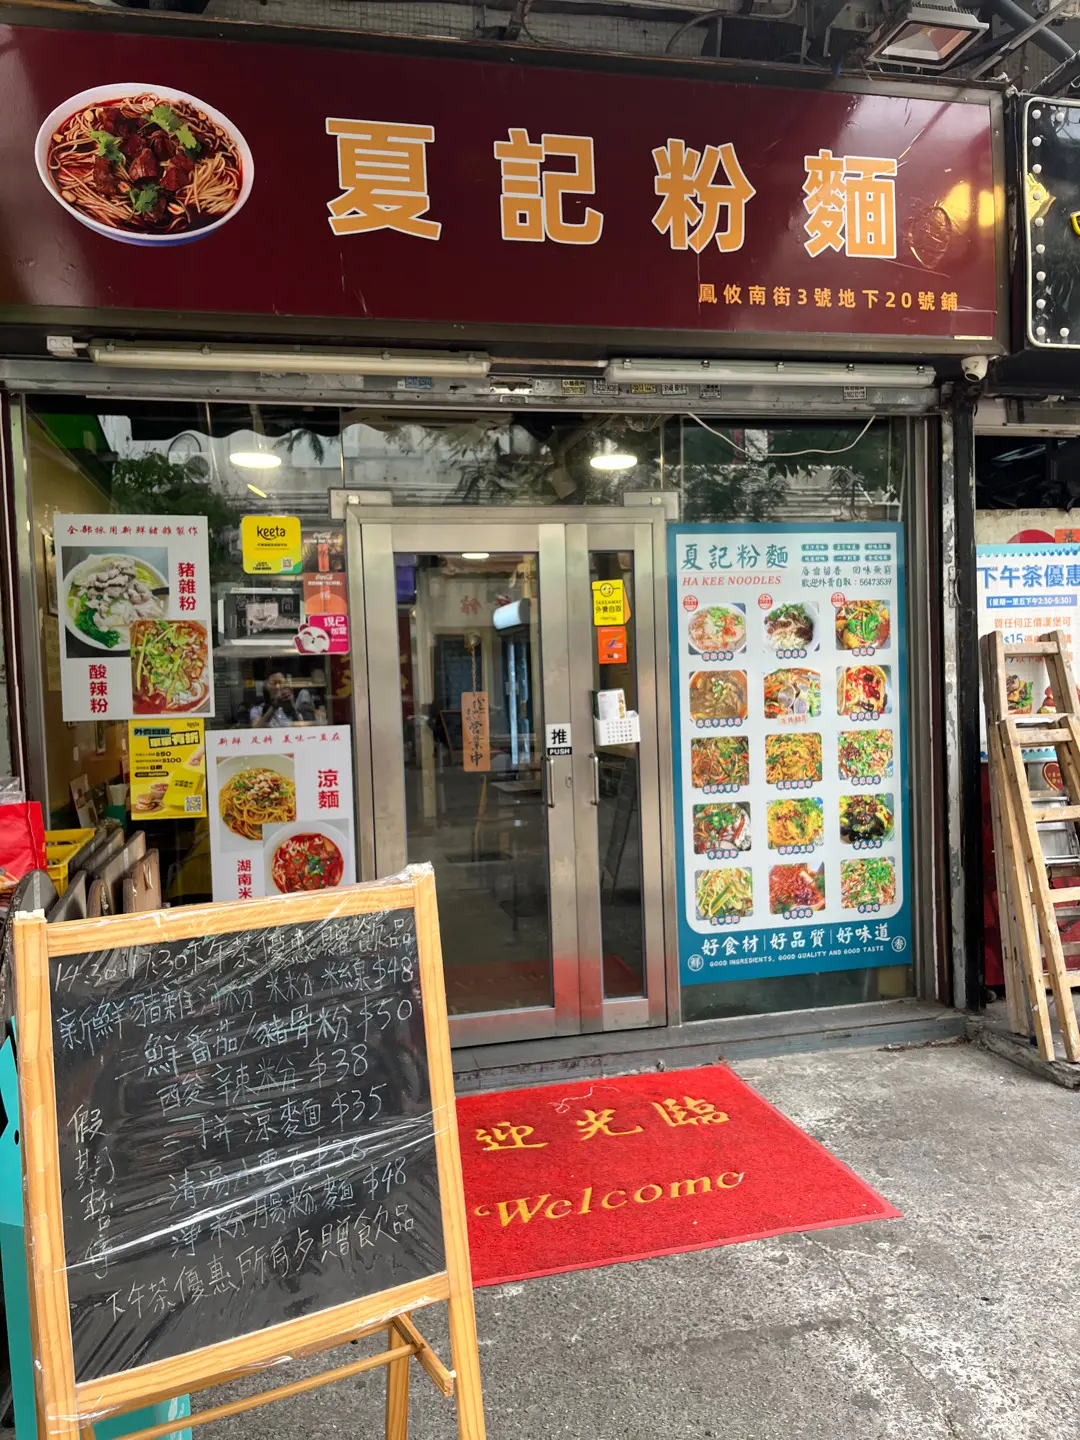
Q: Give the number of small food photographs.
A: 15